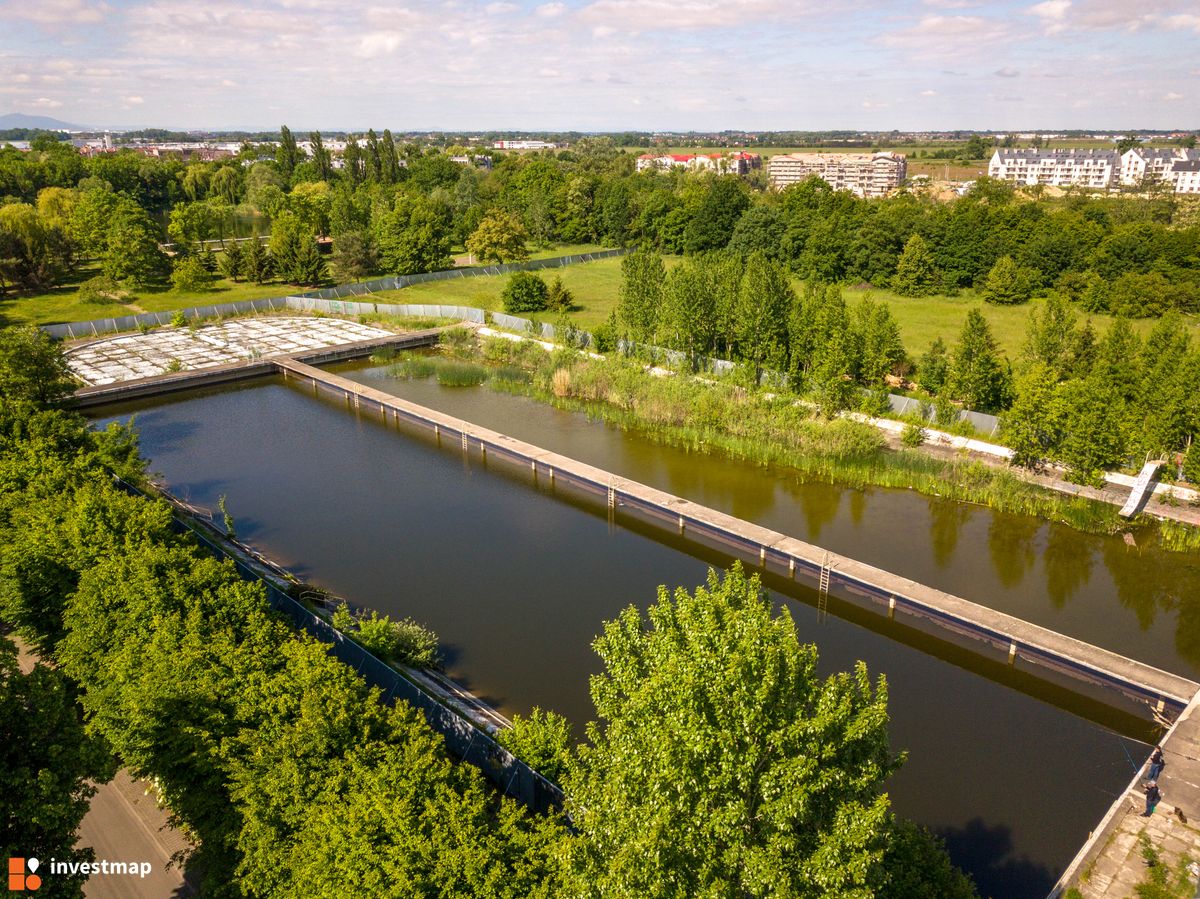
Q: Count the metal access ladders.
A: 4